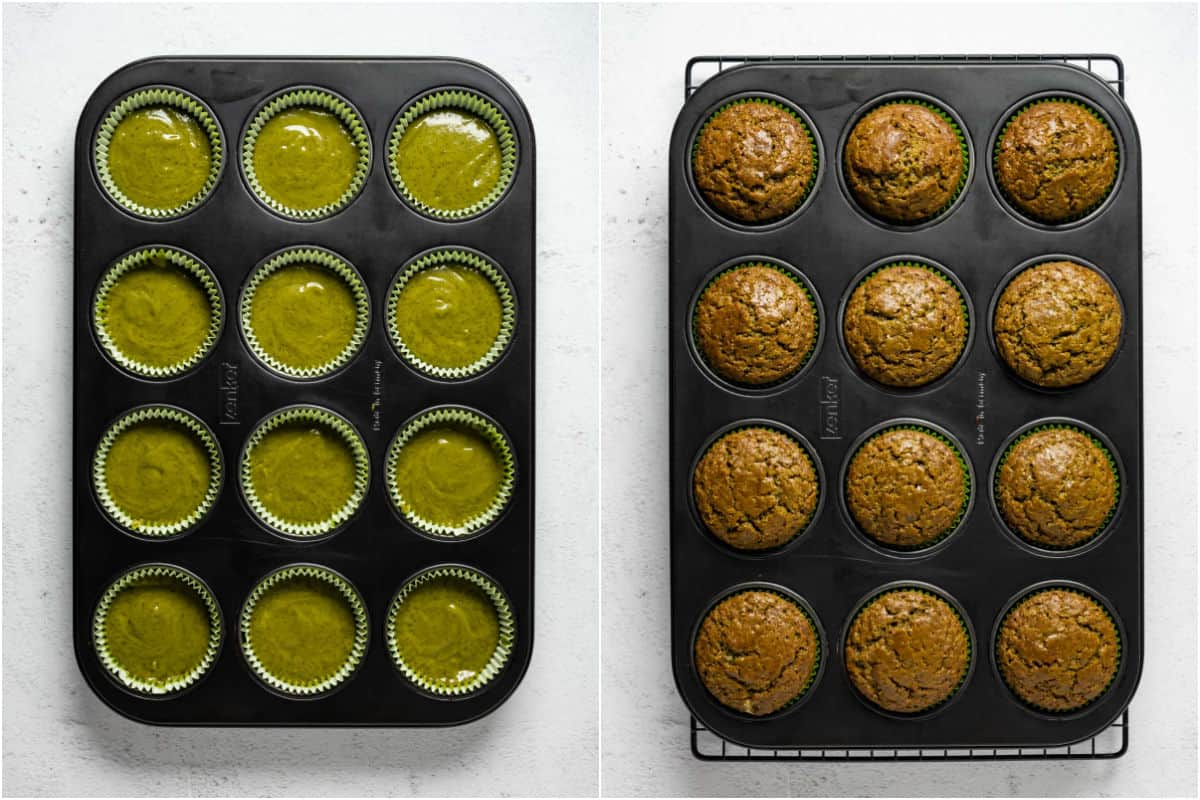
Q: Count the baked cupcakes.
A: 12